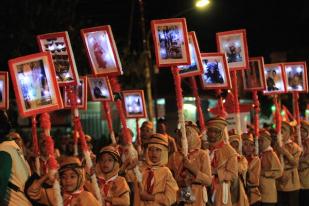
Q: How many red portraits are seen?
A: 14